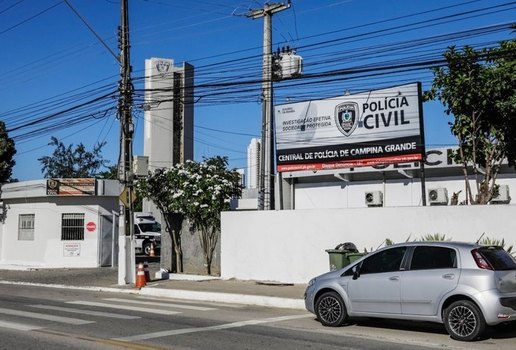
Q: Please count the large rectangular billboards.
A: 1